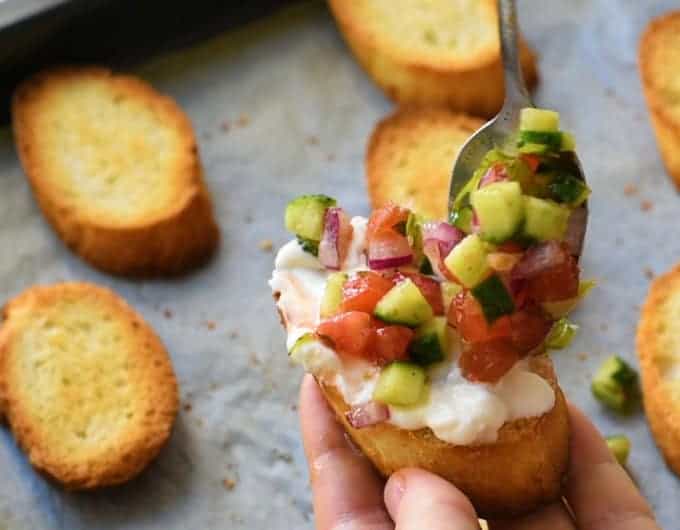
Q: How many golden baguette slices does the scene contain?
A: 7